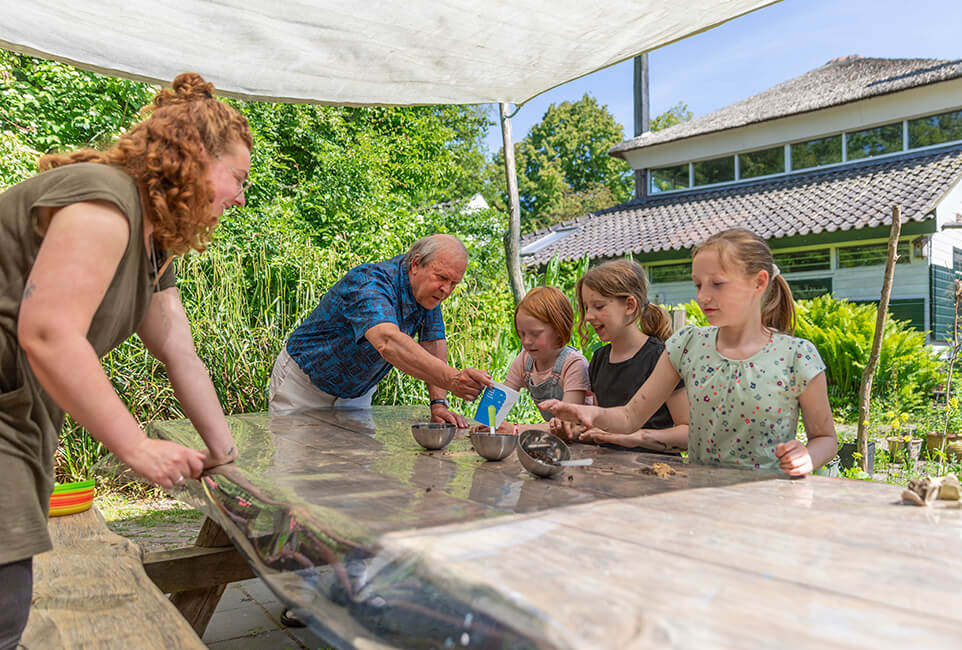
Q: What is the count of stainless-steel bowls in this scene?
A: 3